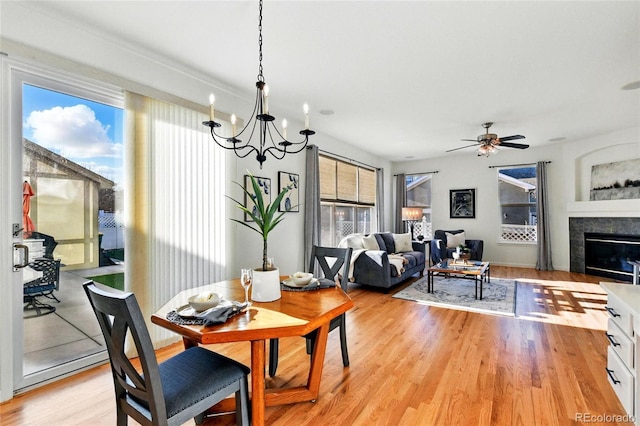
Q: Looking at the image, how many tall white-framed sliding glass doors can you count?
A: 1